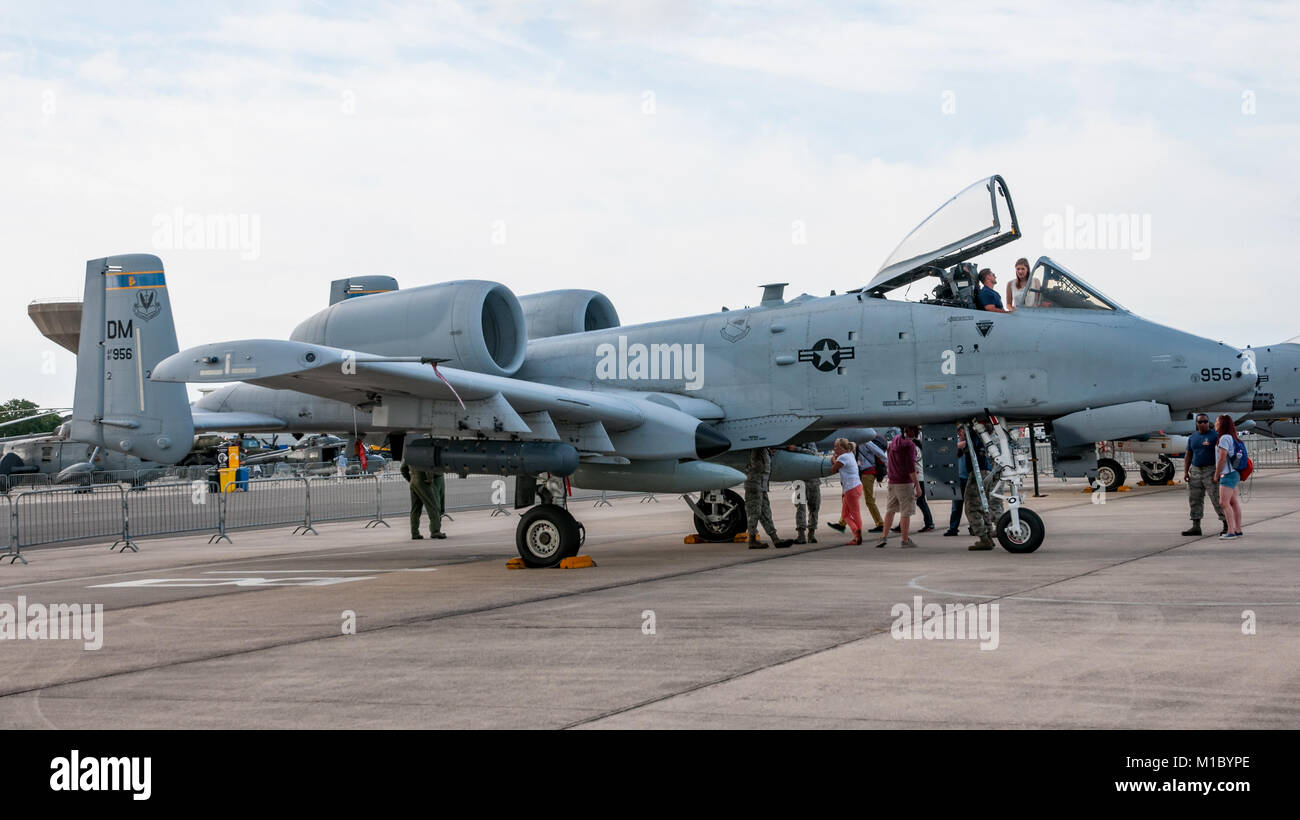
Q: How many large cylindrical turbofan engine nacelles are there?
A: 2